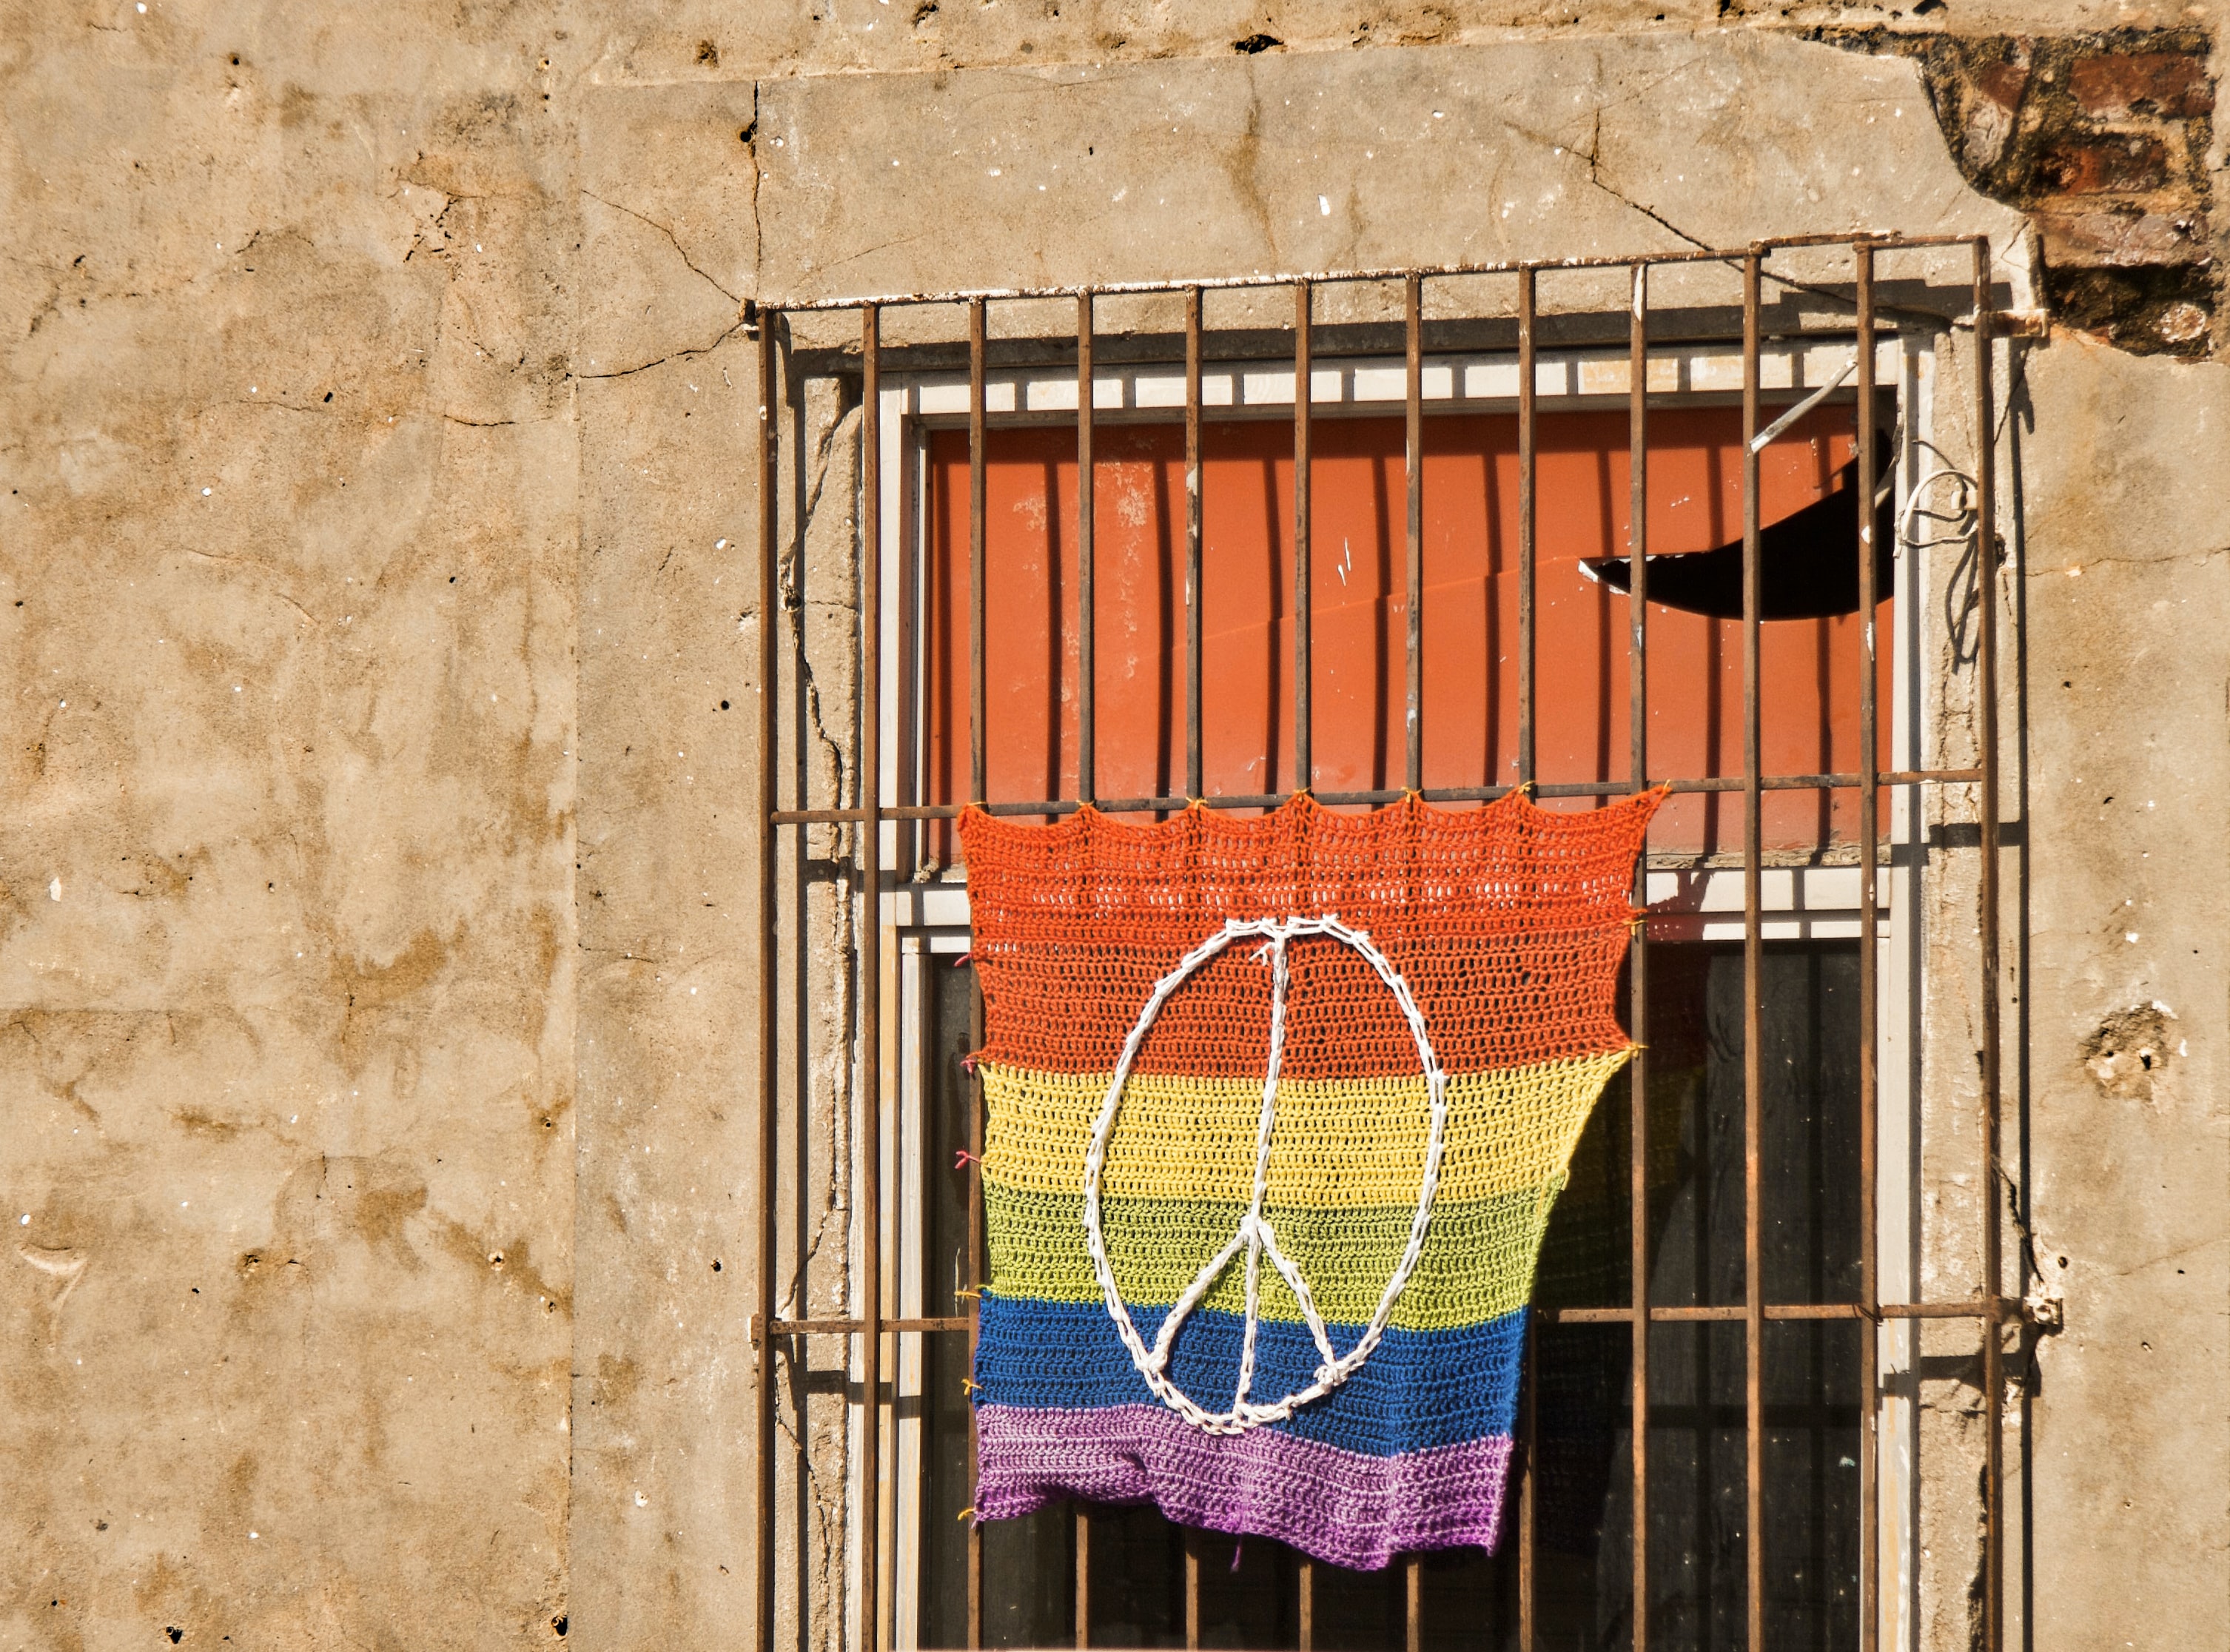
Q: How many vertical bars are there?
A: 12